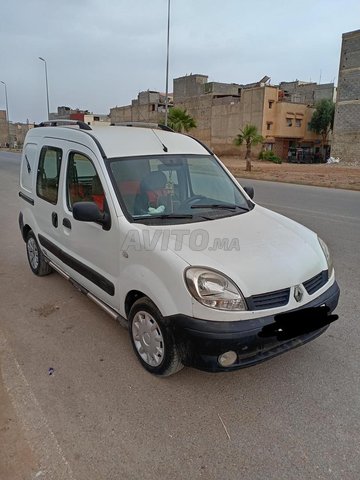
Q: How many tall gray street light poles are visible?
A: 3